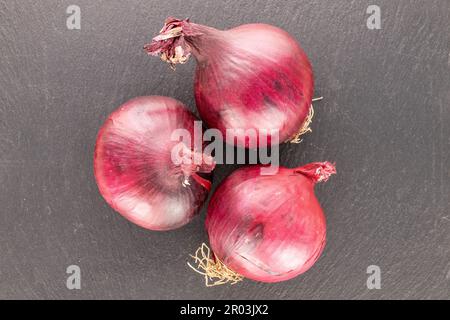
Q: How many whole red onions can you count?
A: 3